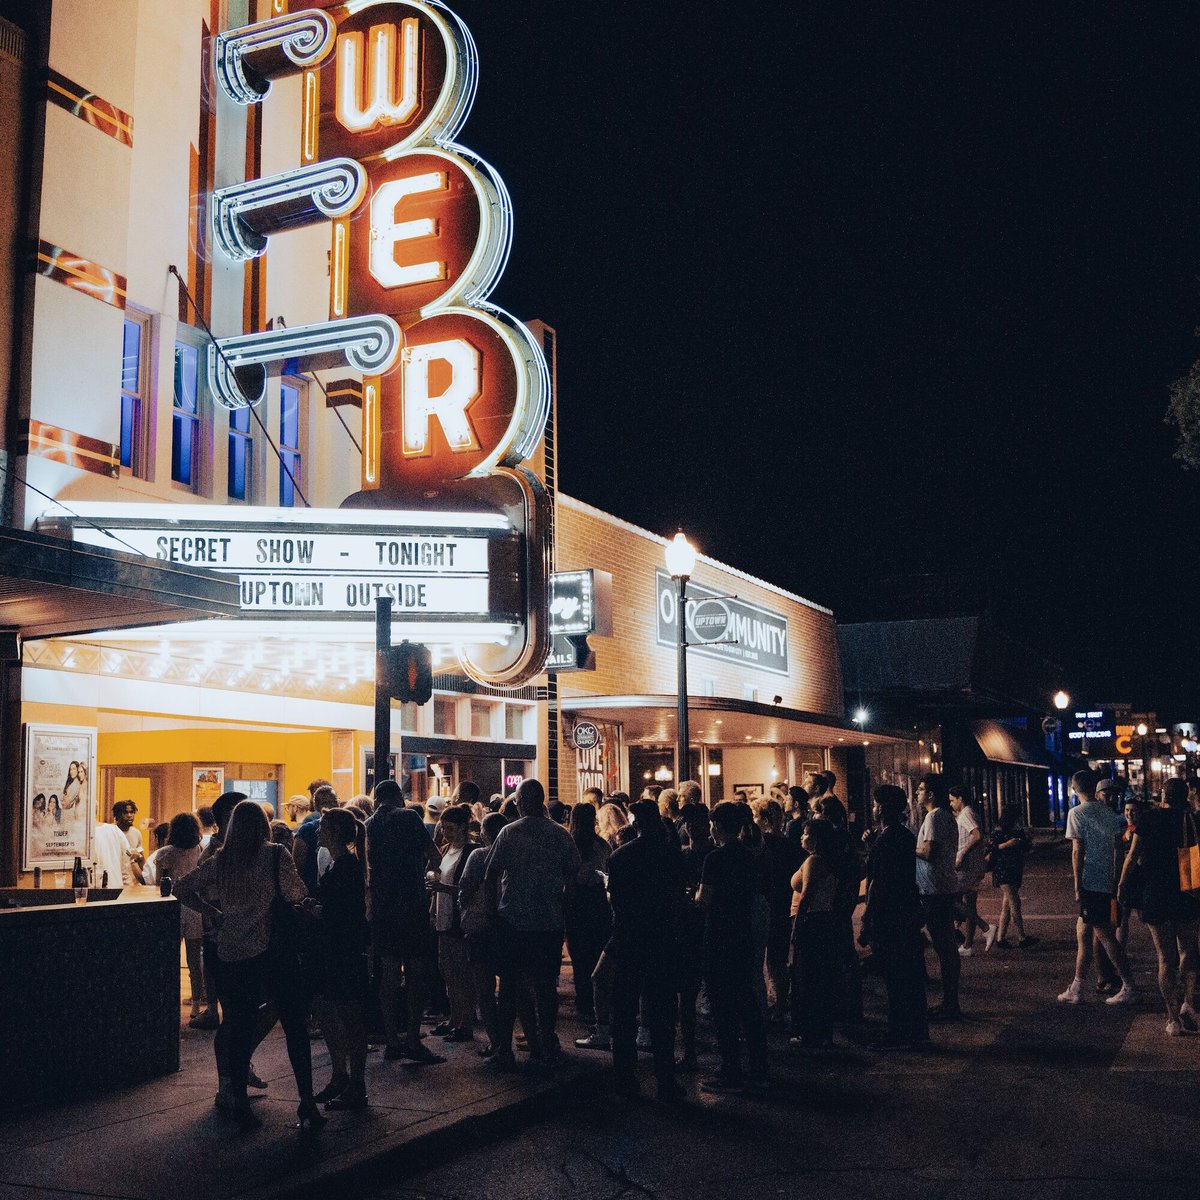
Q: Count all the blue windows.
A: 4